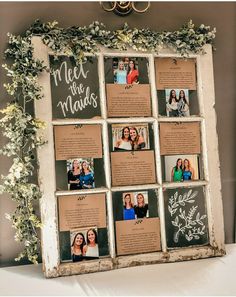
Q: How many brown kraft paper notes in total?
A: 7